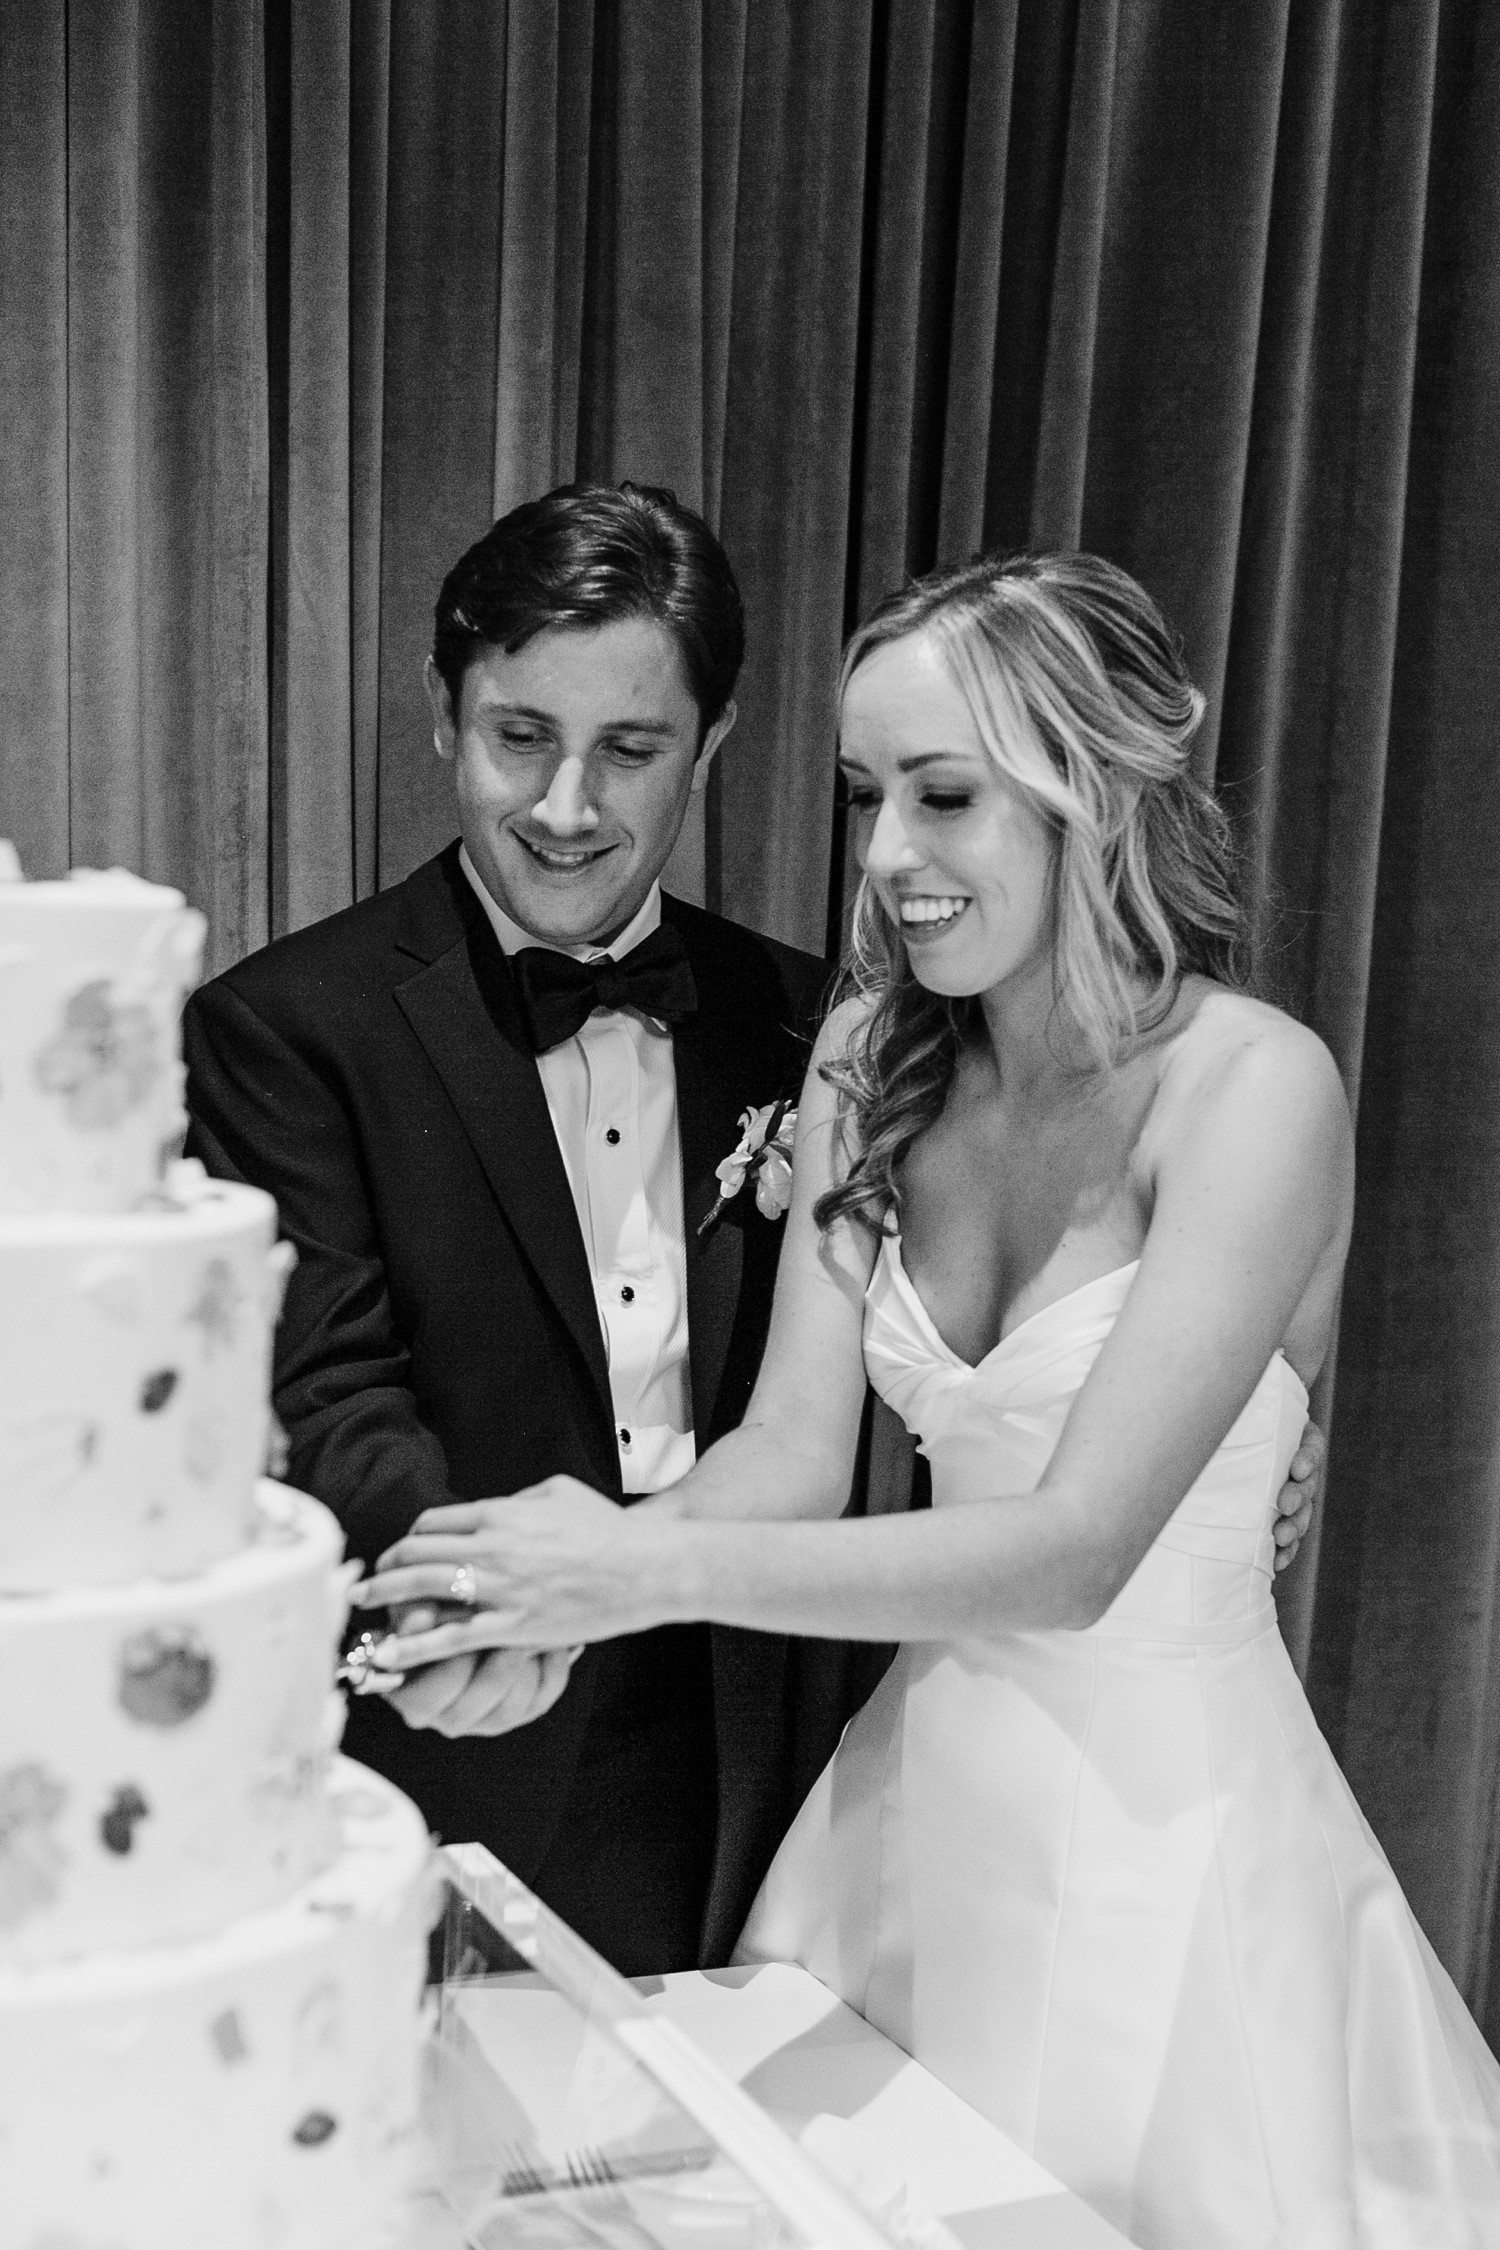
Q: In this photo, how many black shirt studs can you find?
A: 3